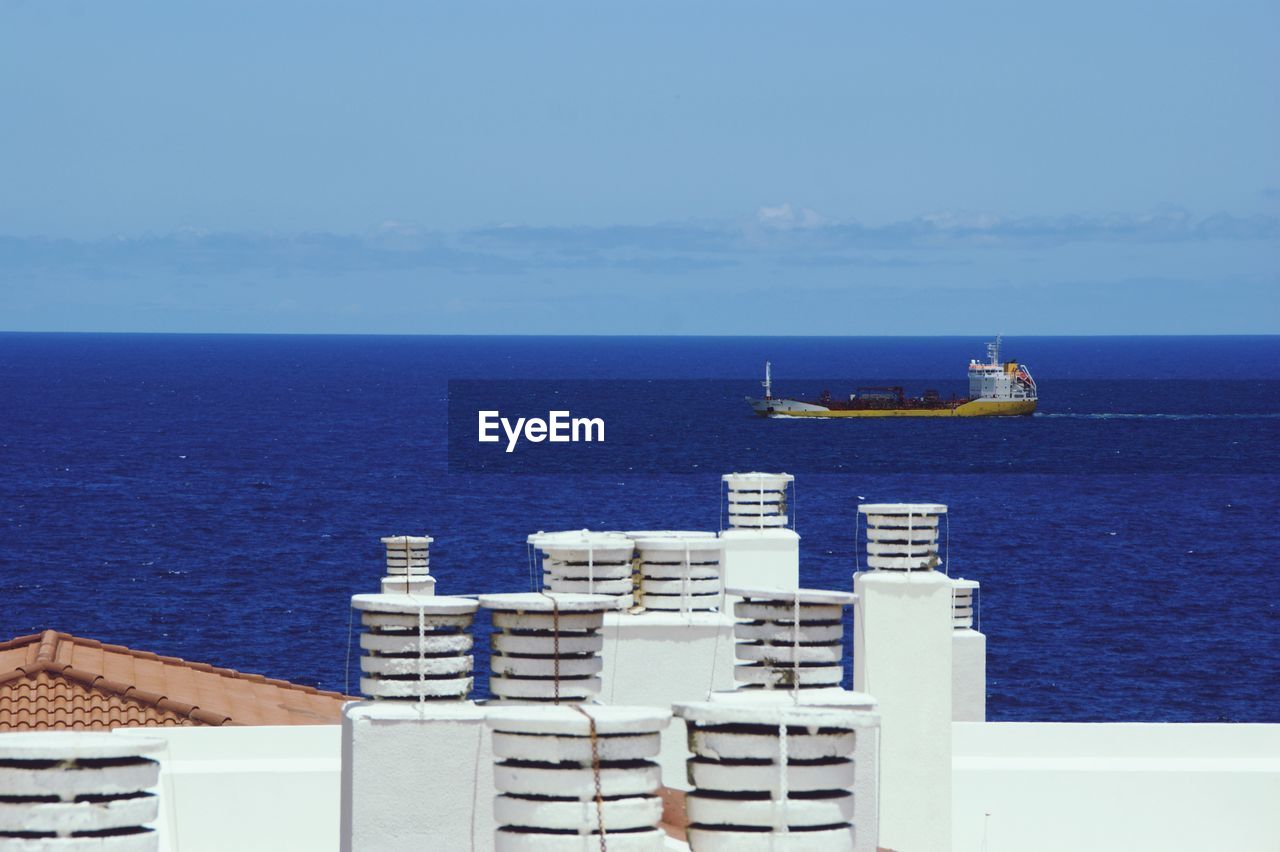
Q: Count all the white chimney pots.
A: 12